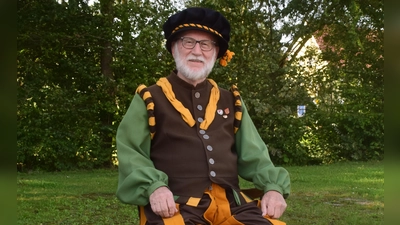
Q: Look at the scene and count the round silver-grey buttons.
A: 8